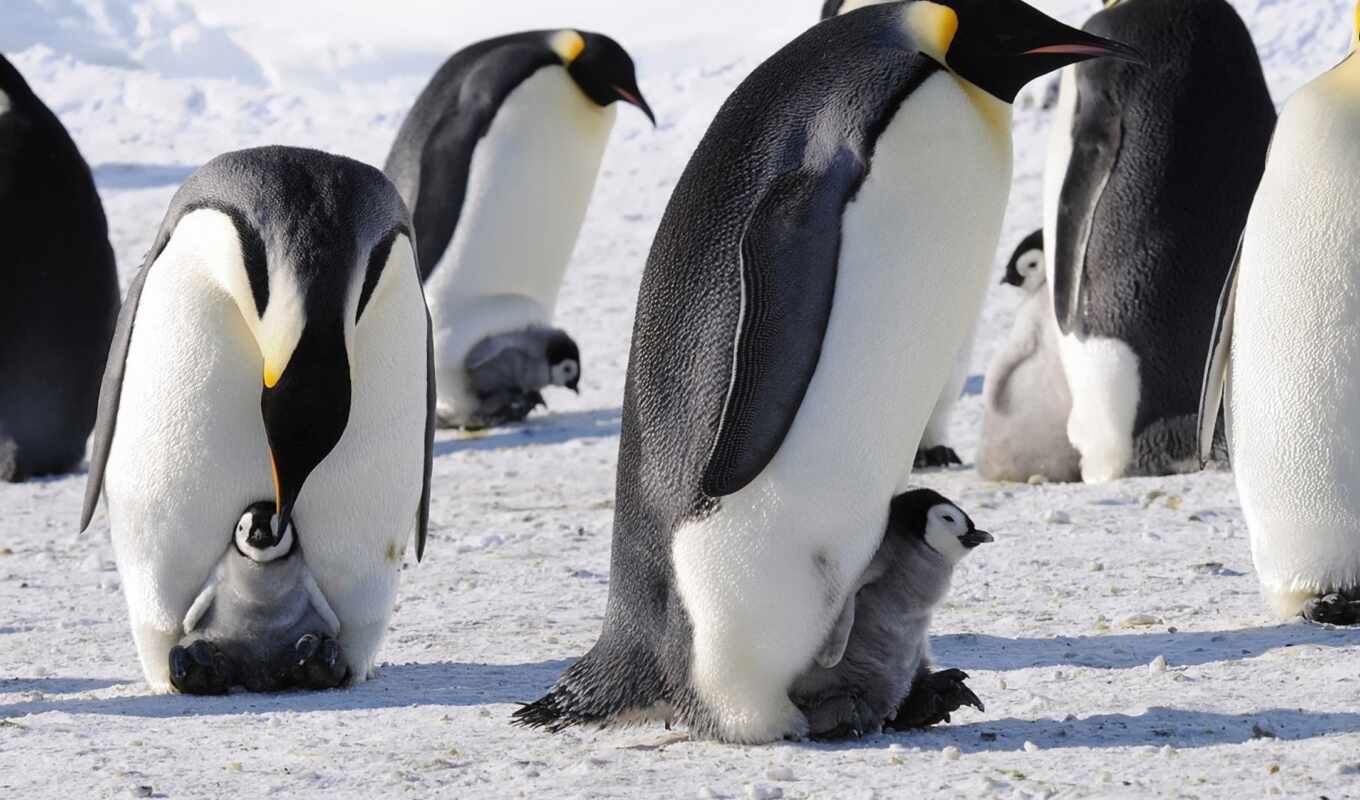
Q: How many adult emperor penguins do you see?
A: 7